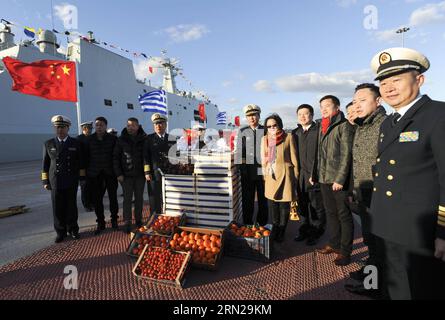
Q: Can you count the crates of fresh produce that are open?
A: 5